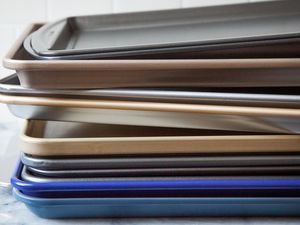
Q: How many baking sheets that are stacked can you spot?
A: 11